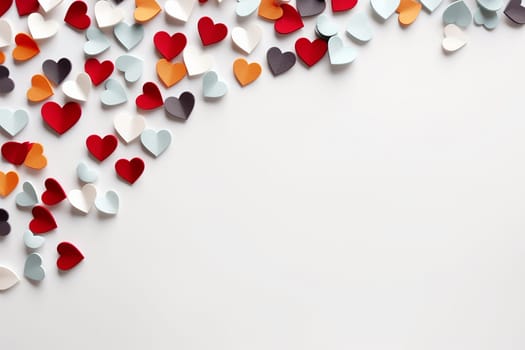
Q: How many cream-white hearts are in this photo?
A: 12